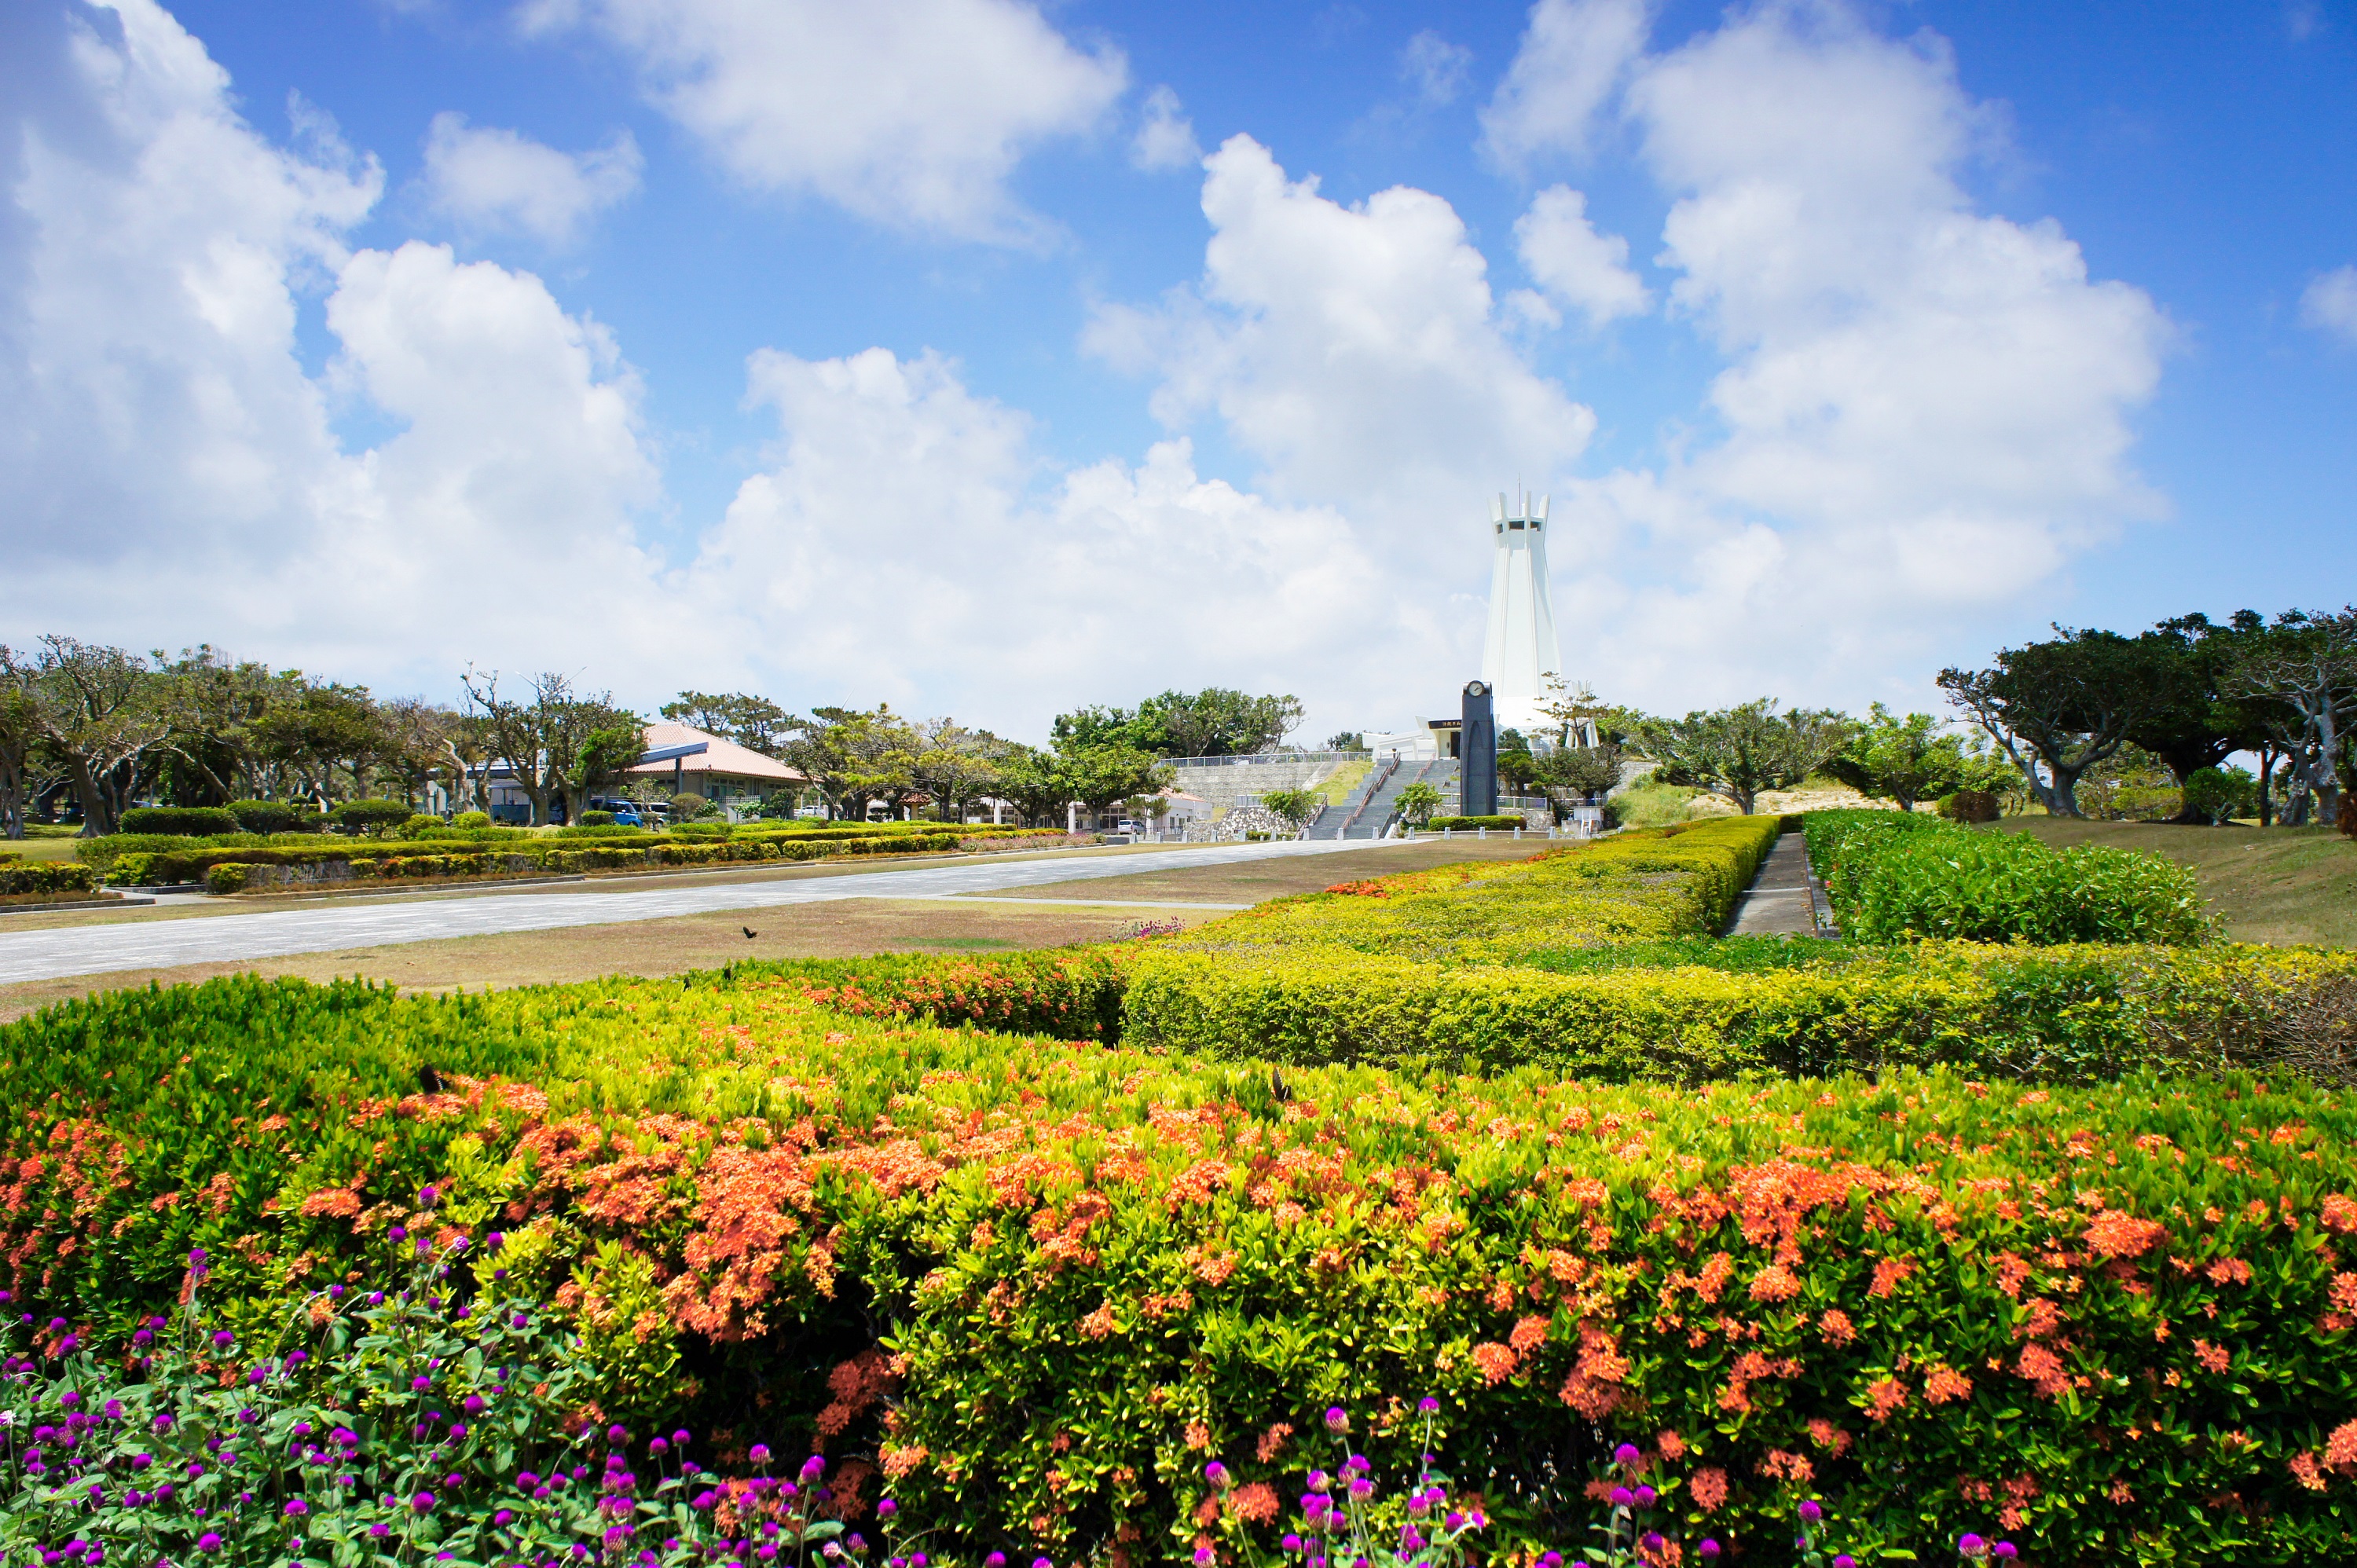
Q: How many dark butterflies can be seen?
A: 5